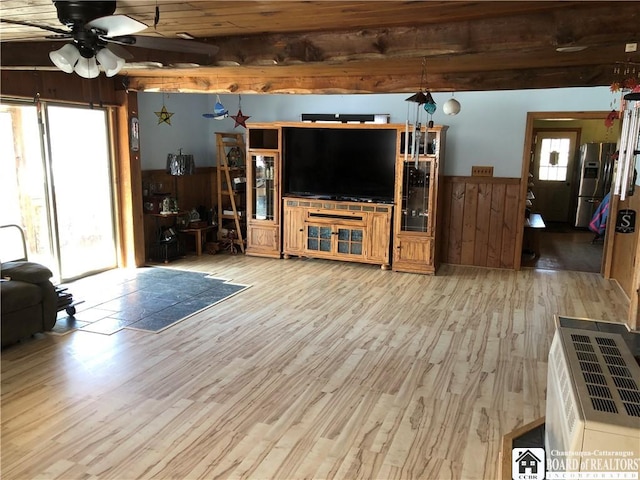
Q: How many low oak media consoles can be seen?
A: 1